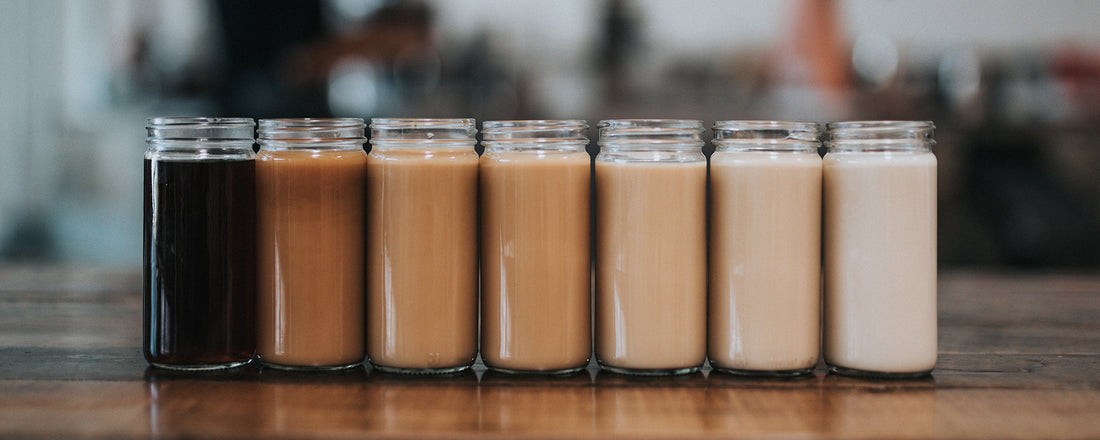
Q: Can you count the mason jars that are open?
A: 7